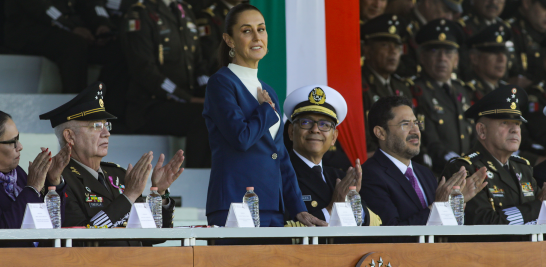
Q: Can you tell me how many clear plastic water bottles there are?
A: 5